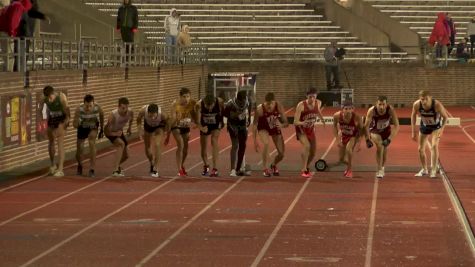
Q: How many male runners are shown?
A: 12